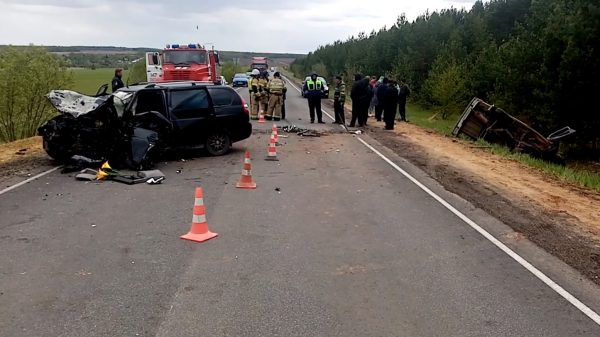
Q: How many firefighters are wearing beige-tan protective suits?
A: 3